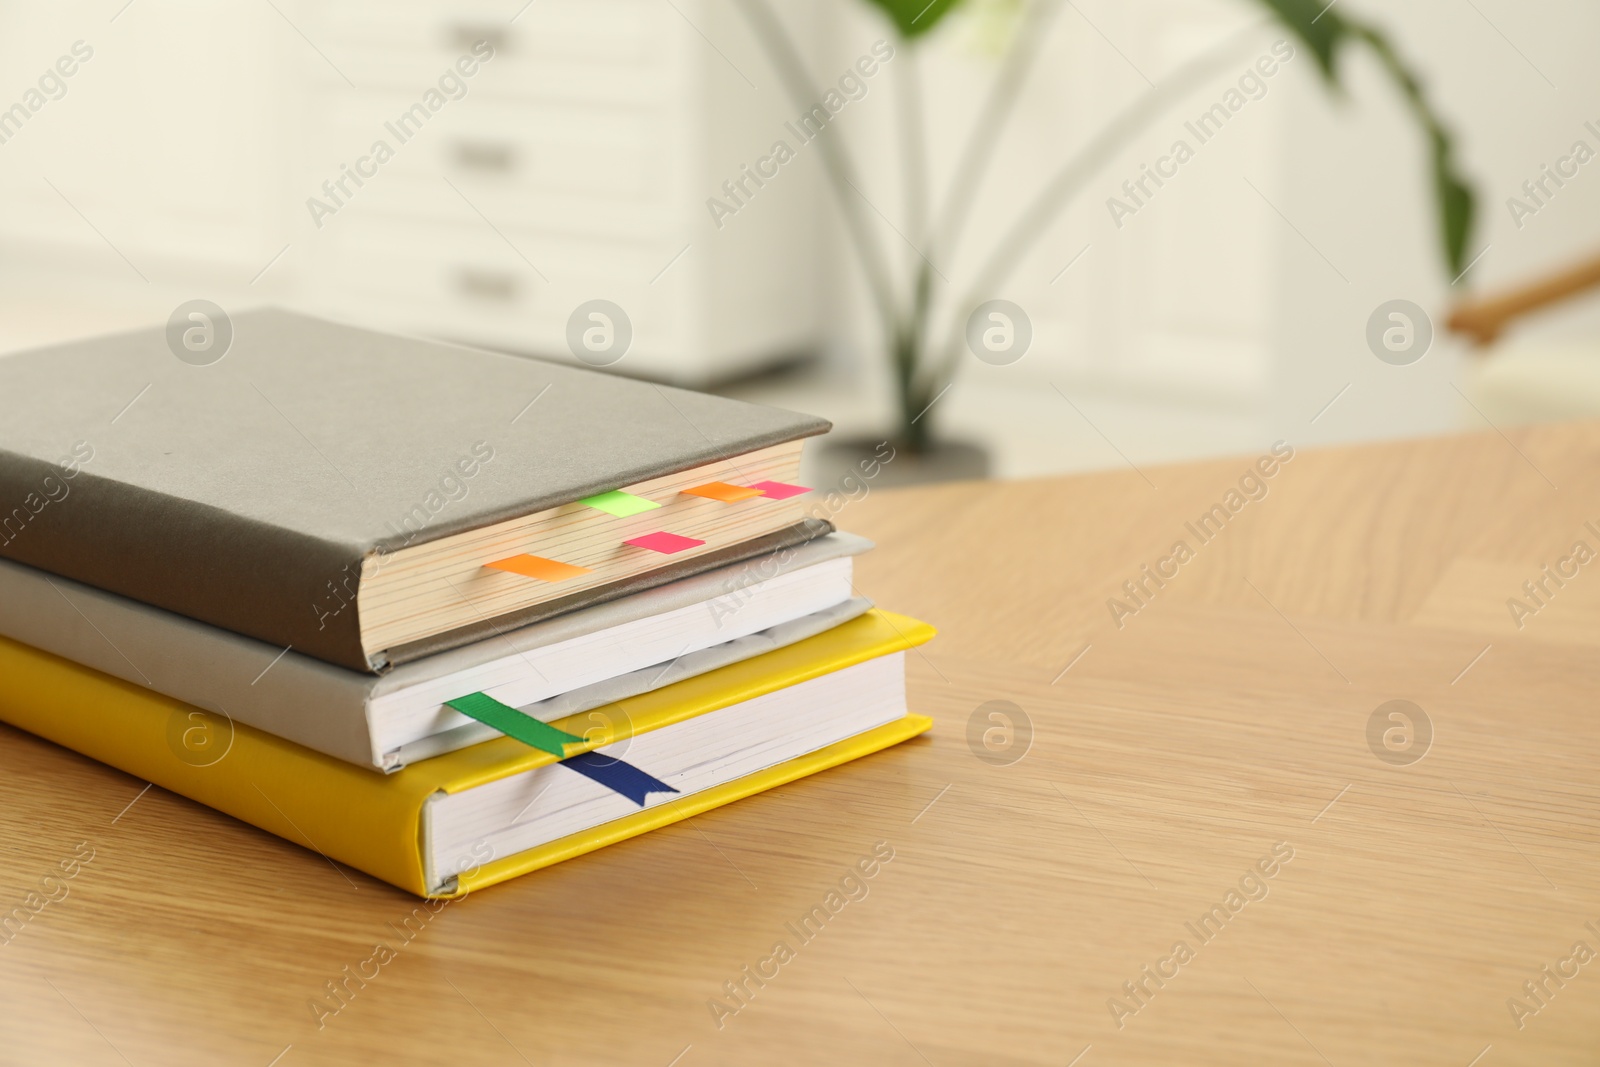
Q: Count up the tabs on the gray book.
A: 5